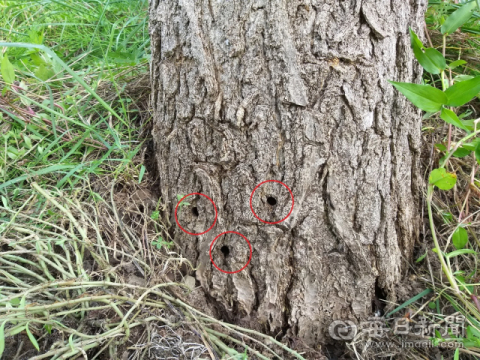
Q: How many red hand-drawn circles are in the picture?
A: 3